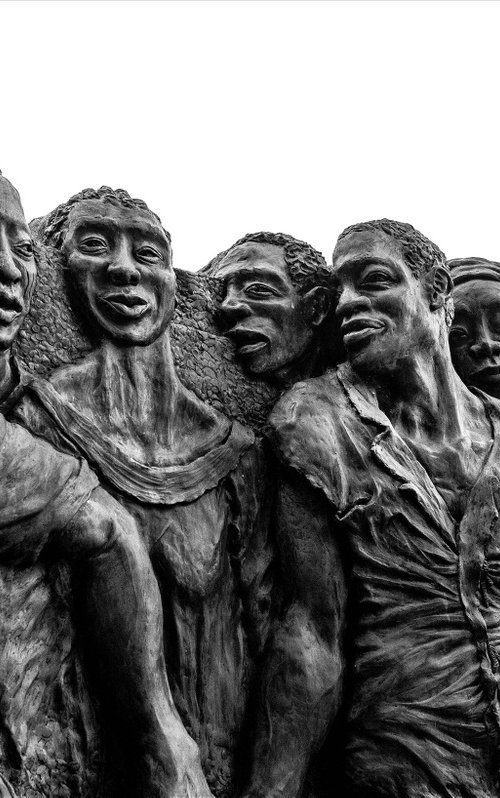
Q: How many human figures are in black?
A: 5